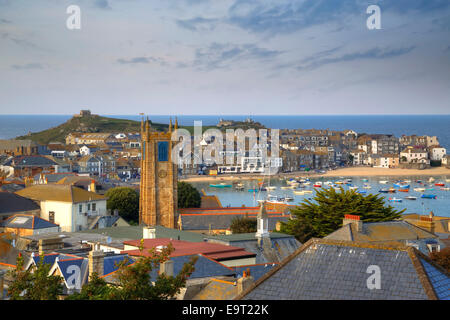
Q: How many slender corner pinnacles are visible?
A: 4